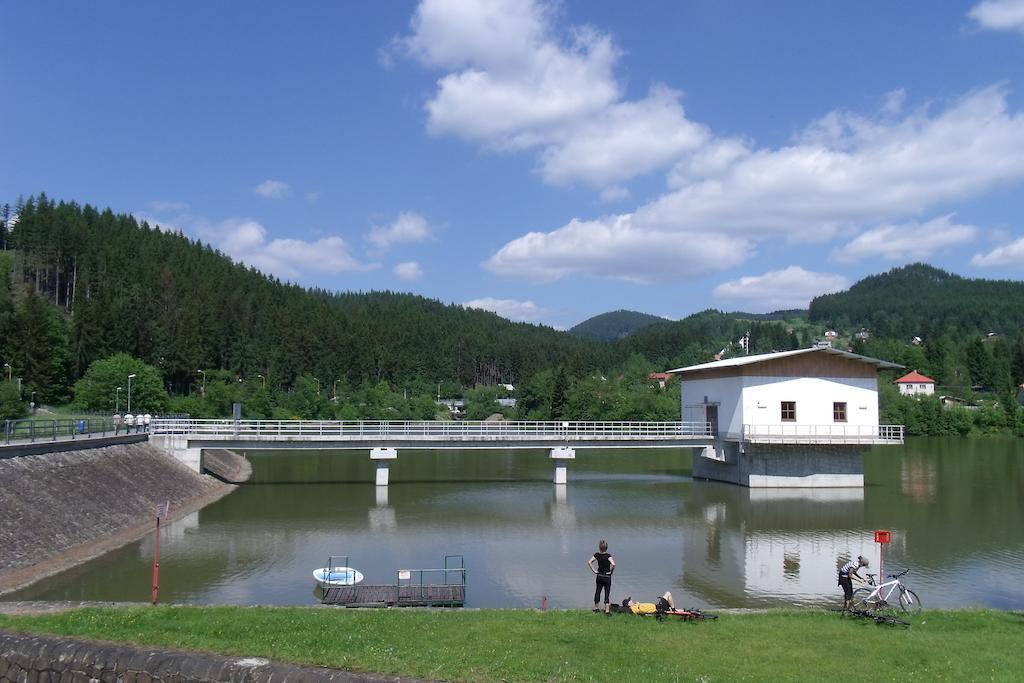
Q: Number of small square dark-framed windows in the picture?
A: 2